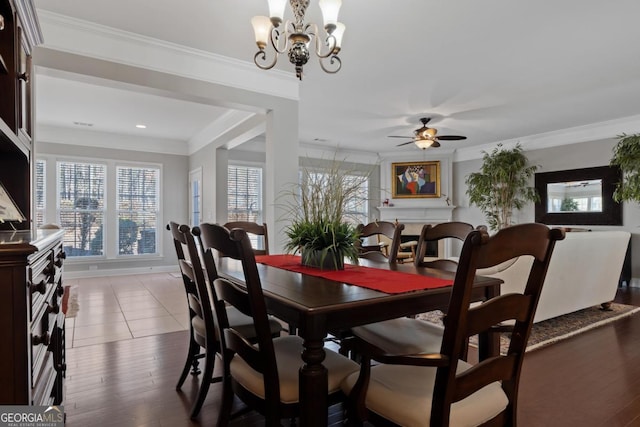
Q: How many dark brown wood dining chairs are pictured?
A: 6